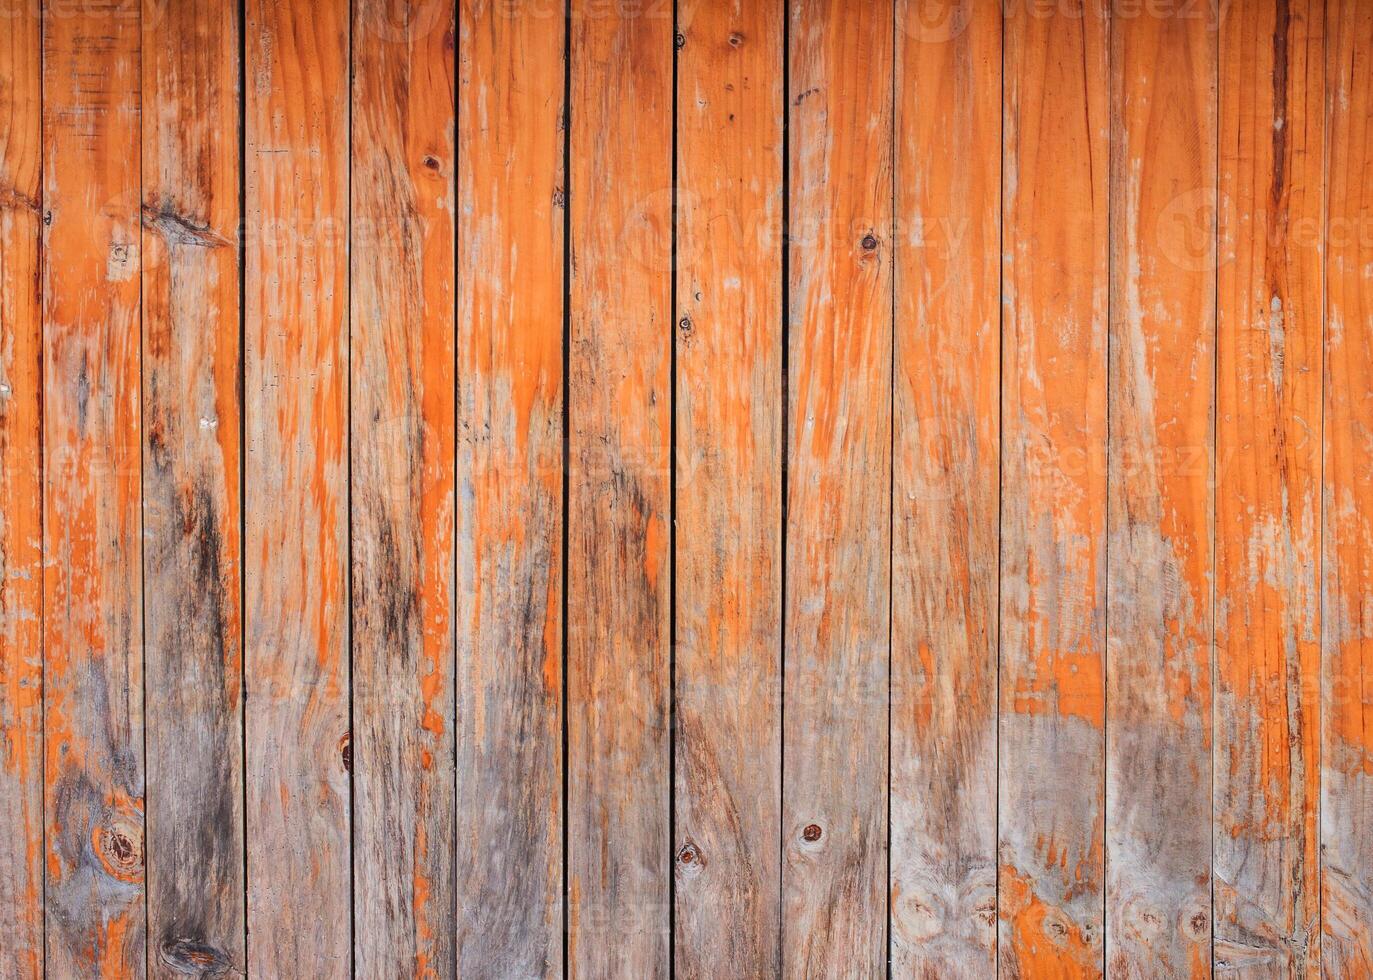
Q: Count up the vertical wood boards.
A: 14